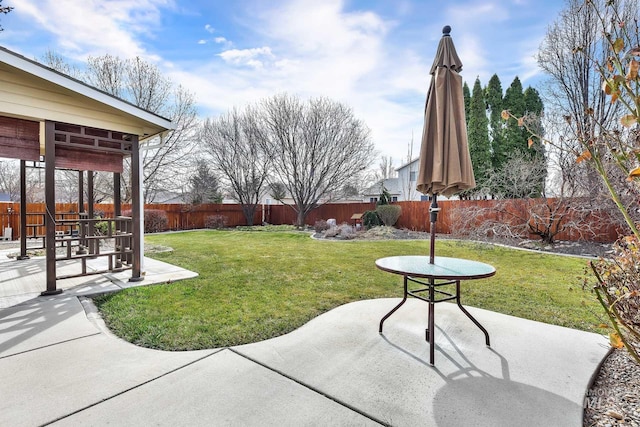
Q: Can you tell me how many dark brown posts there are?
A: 6